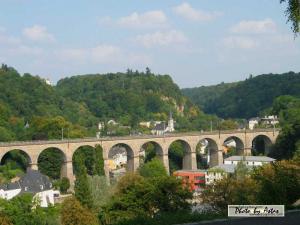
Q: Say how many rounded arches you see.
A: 9